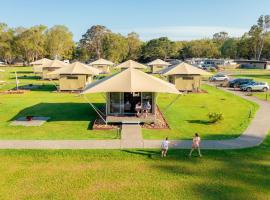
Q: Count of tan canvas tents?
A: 8